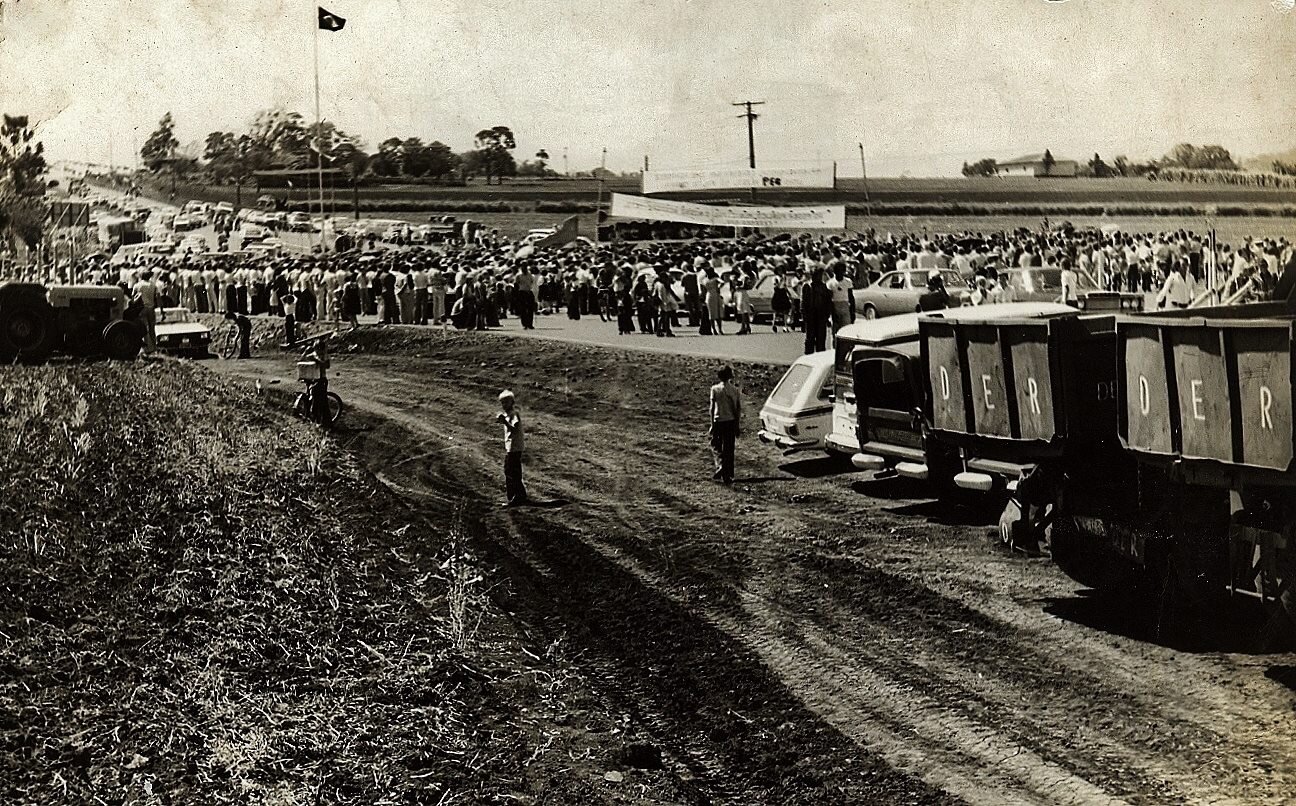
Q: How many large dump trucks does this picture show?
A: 2